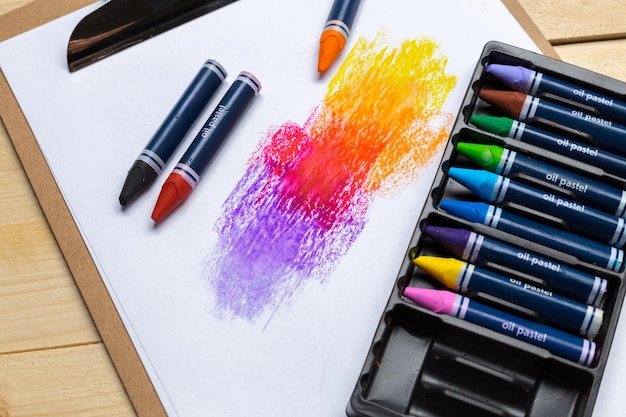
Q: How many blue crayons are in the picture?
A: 2